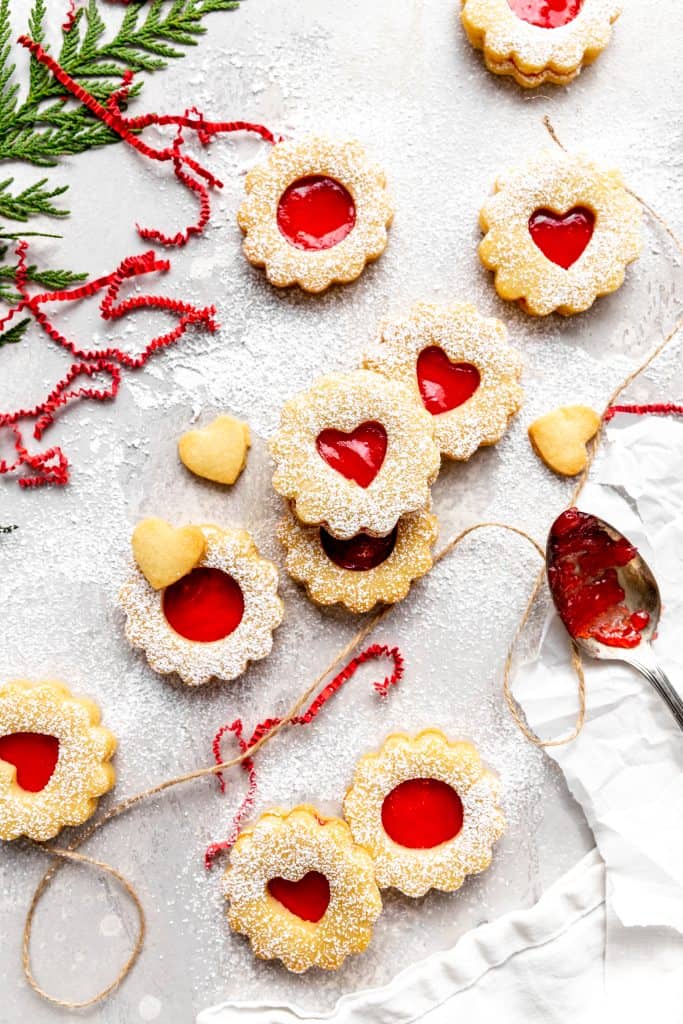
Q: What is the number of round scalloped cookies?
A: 10